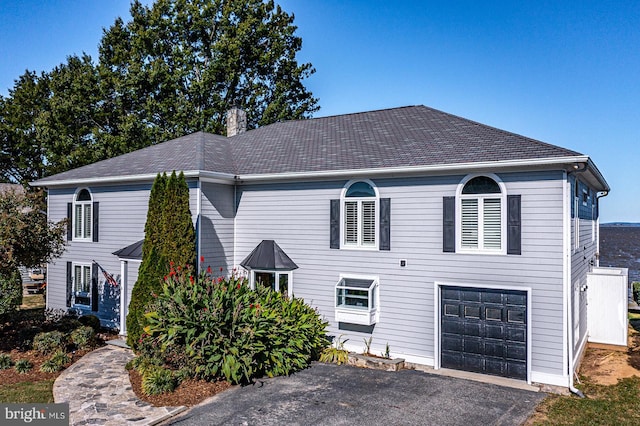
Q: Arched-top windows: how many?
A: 3